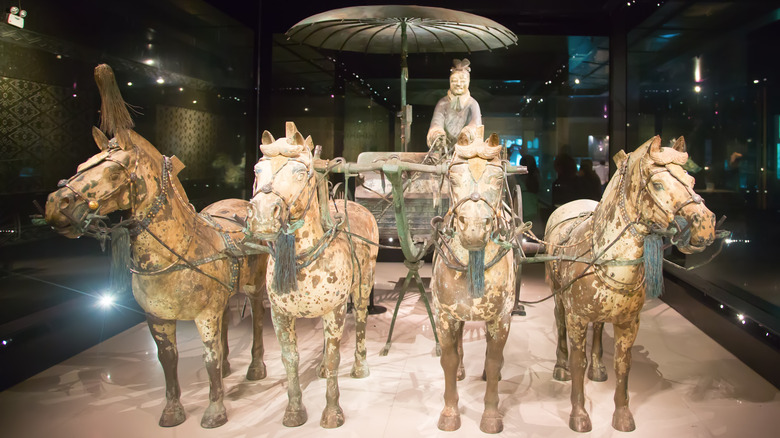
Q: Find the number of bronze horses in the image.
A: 4